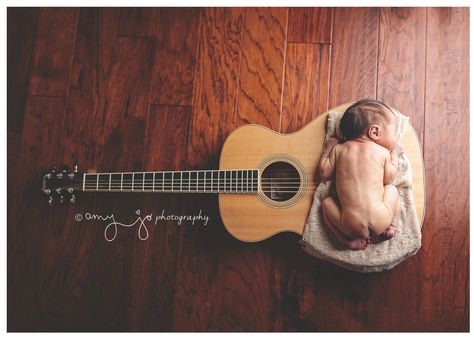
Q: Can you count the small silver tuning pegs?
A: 6